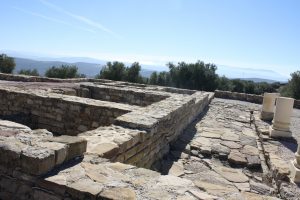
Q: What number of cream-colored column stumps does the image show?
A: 3